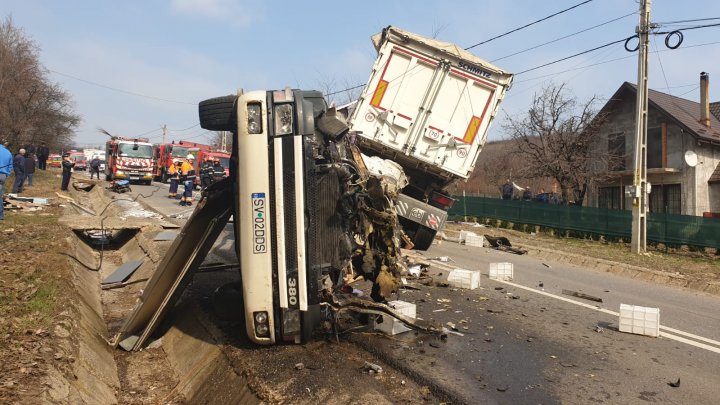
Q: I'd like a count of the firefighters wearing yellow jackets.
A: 2